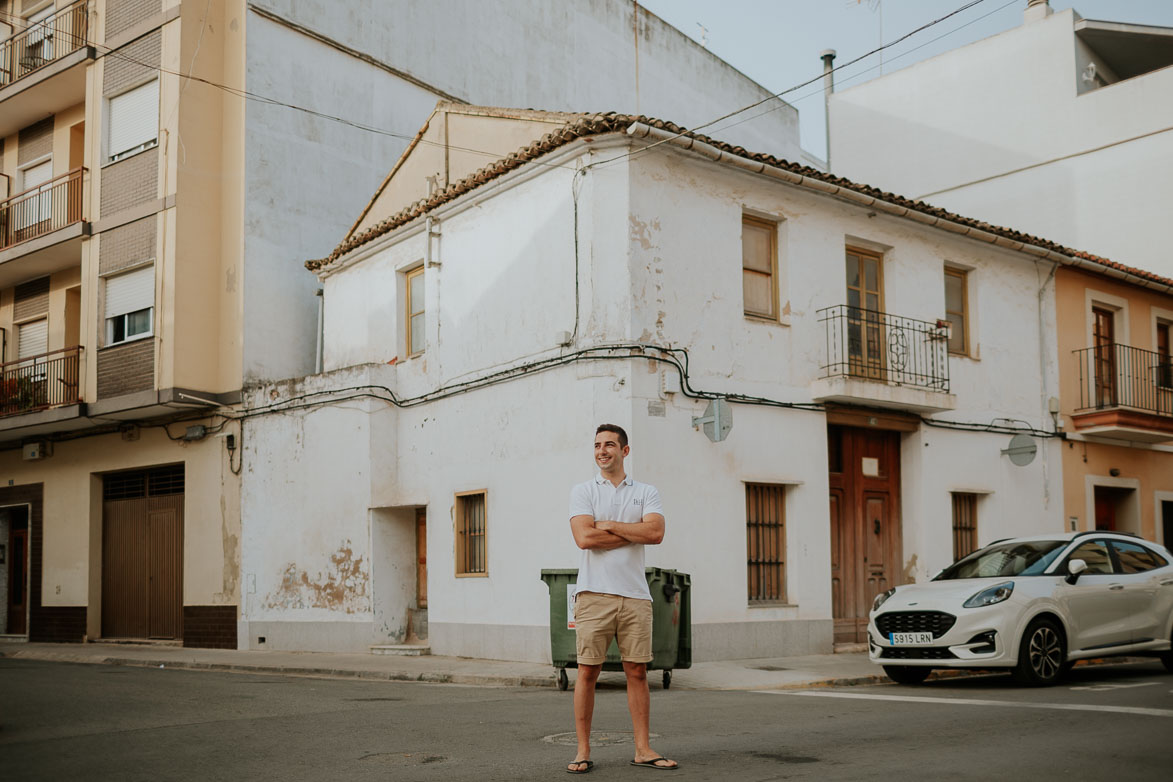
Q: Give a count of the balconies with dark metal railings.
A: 5